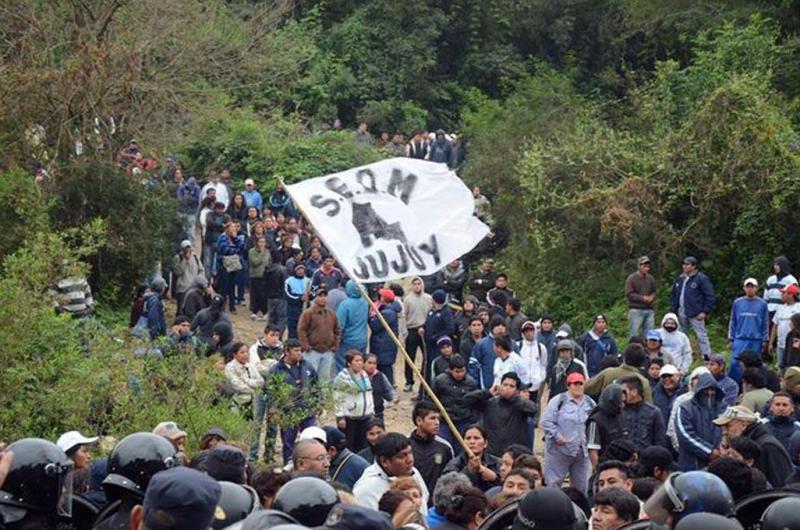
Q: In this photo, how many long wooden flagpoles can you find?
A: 1